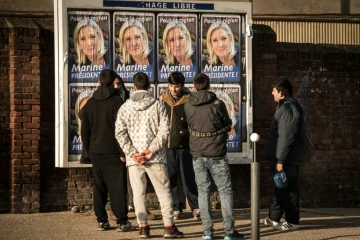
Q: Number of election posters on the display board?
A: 8